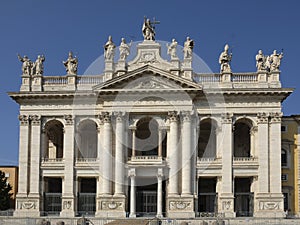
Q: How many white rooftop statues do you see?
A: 11